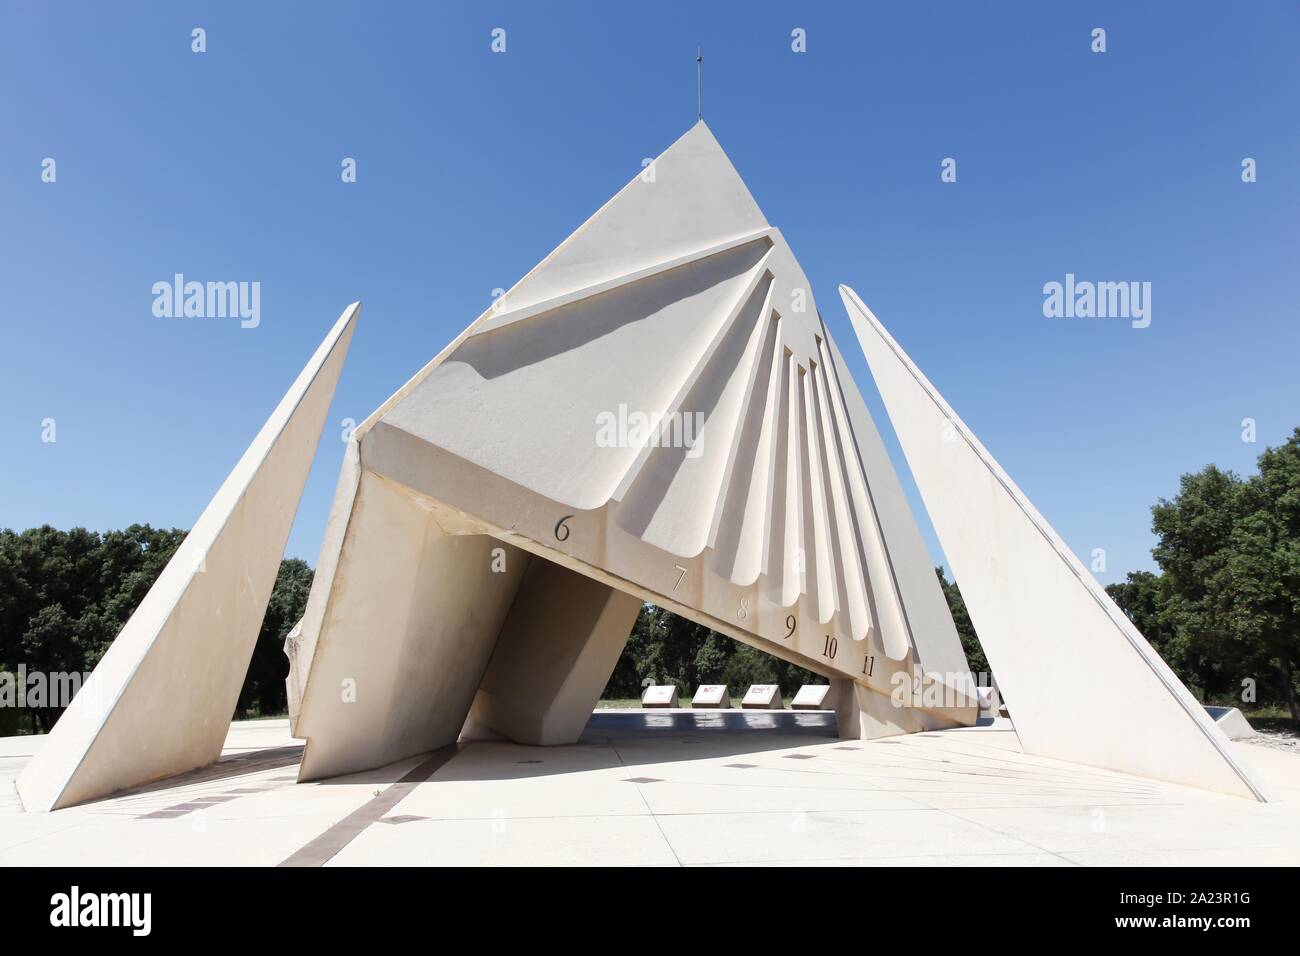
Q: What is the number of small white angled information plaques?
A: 4